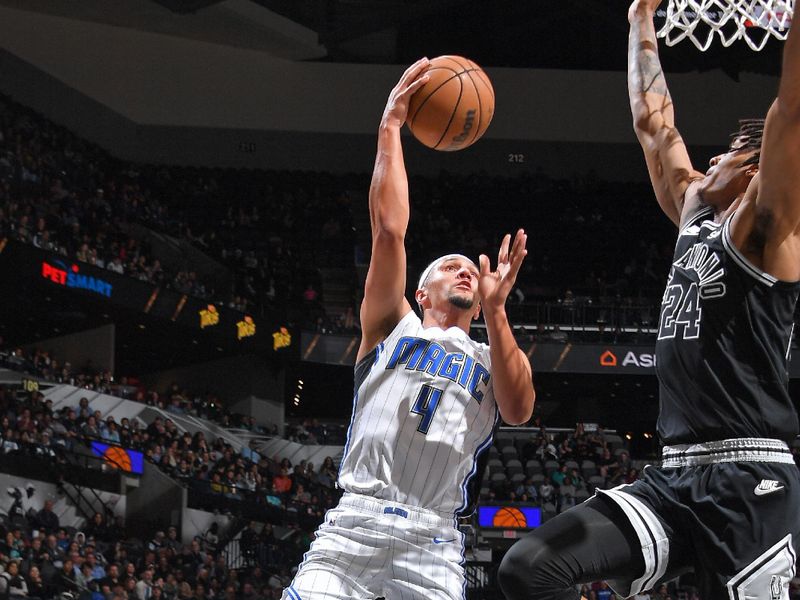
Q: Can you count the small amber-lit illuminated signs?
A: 3